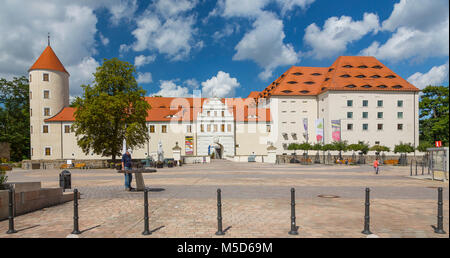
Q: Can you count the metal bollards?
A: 7